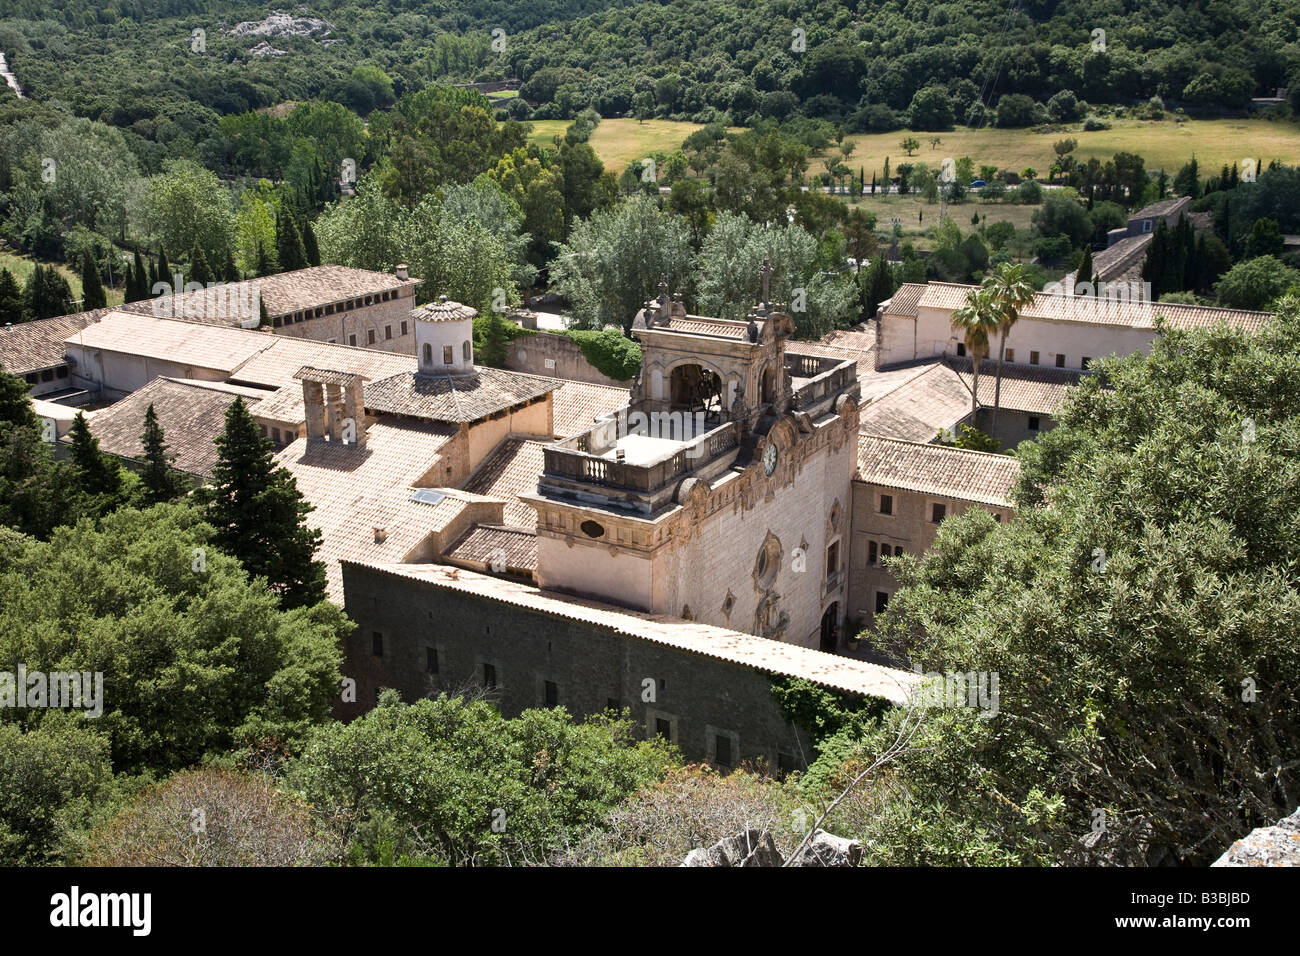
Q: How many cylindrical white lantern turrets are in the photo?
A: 1